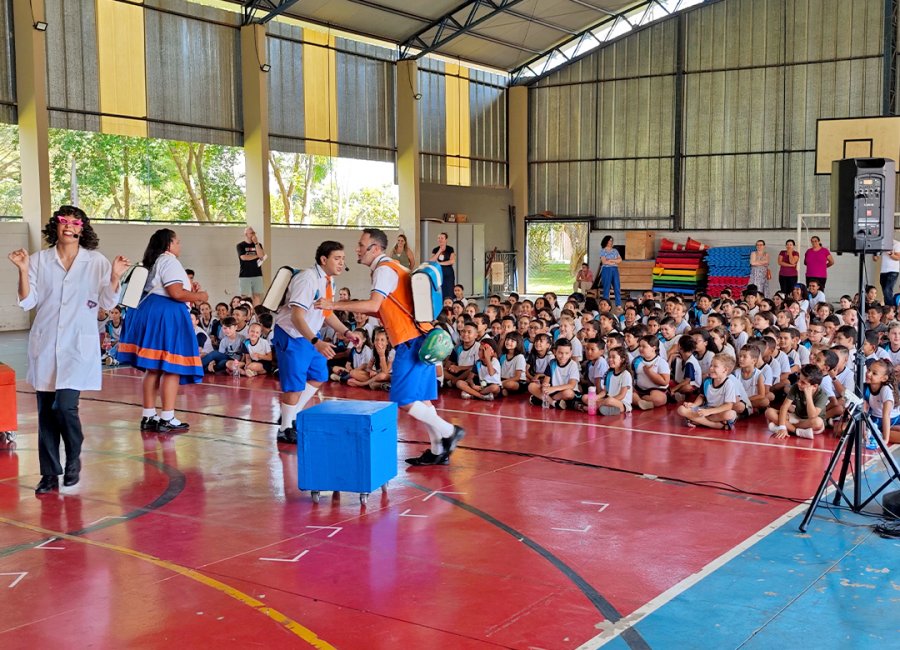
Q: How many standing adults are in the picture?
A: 12